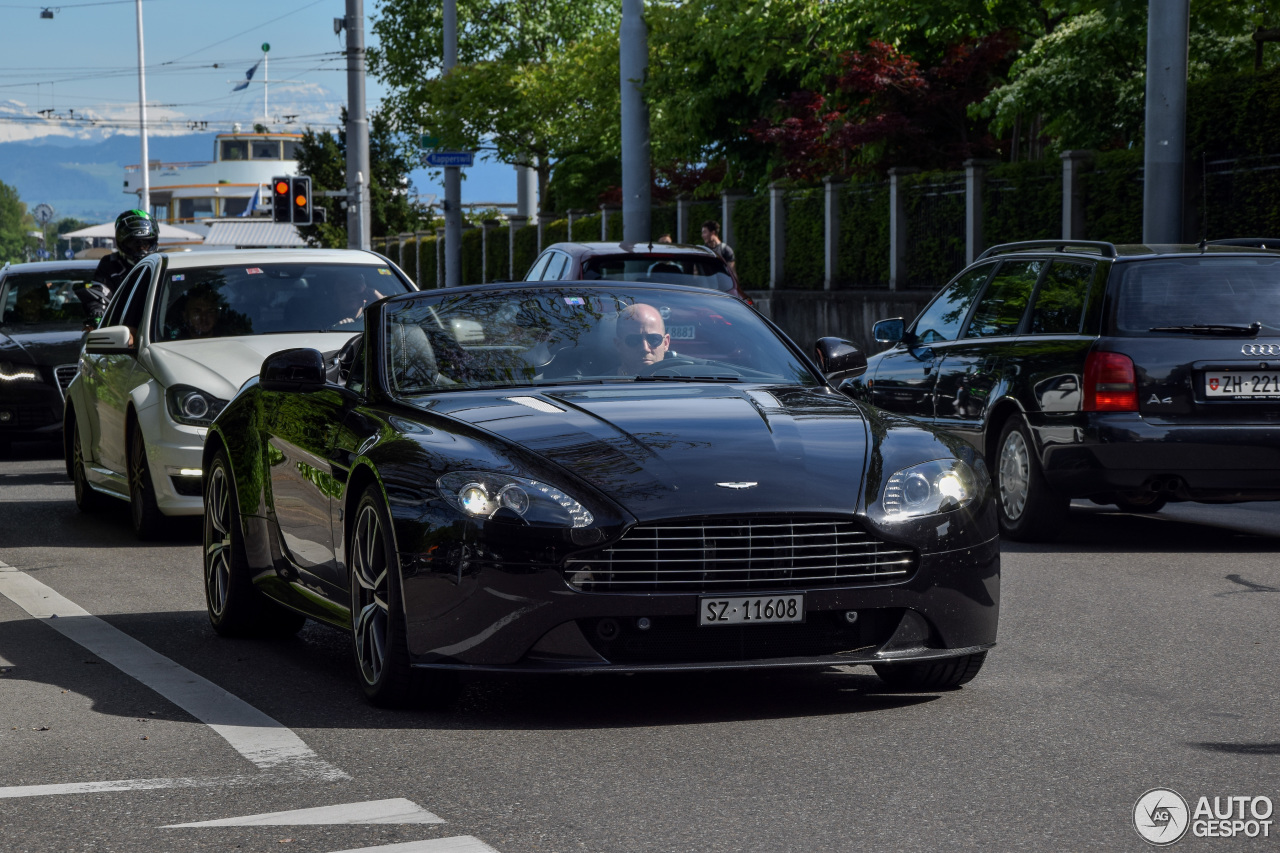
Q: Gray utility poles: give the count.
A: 4